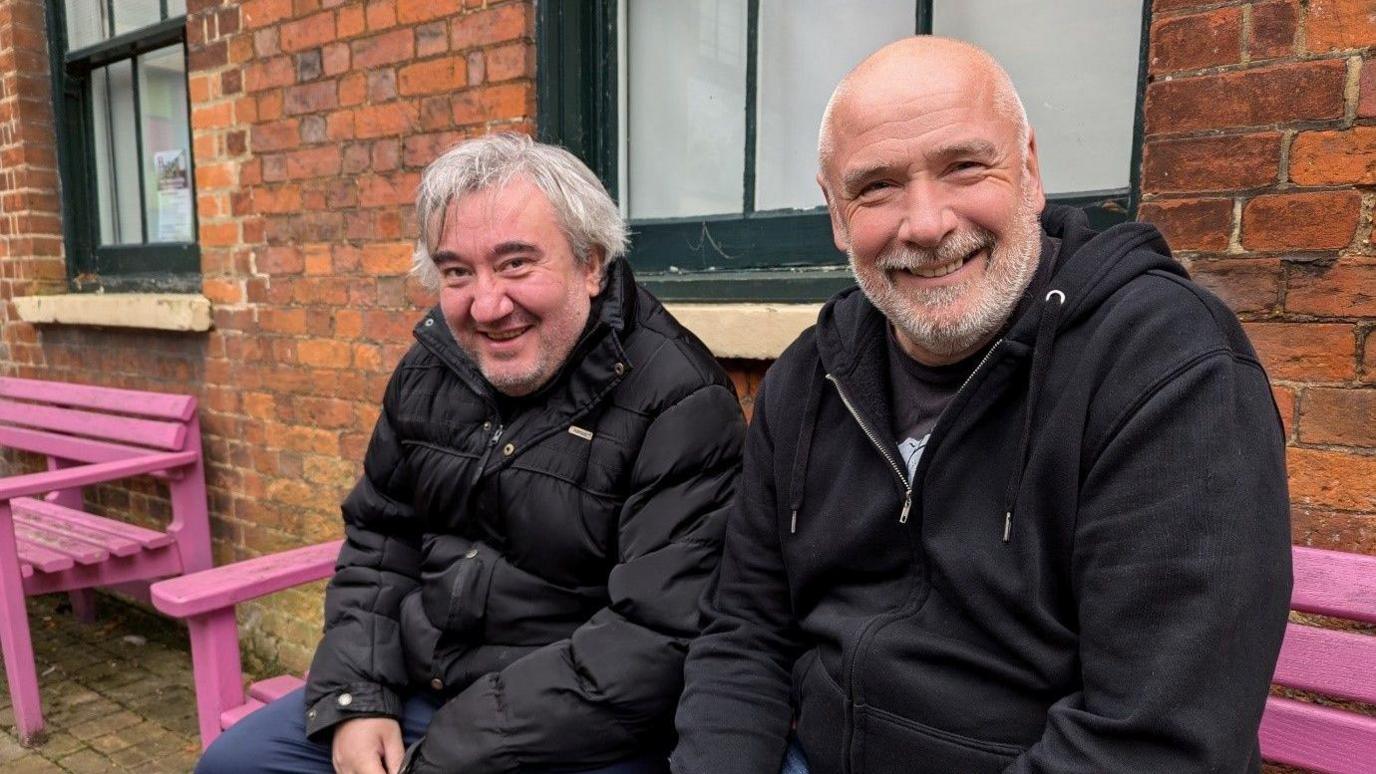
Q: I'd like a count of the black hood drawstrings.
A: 2